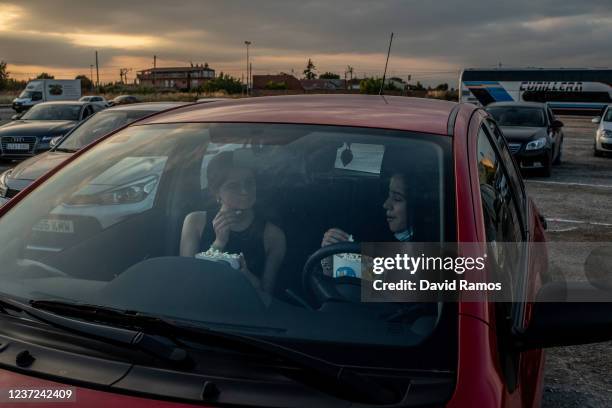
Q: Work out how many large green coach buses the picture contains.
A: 0